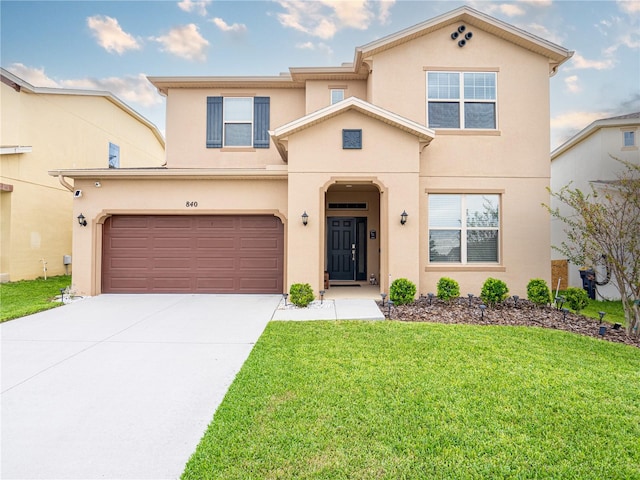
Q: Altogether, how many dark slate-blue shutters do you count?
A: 2